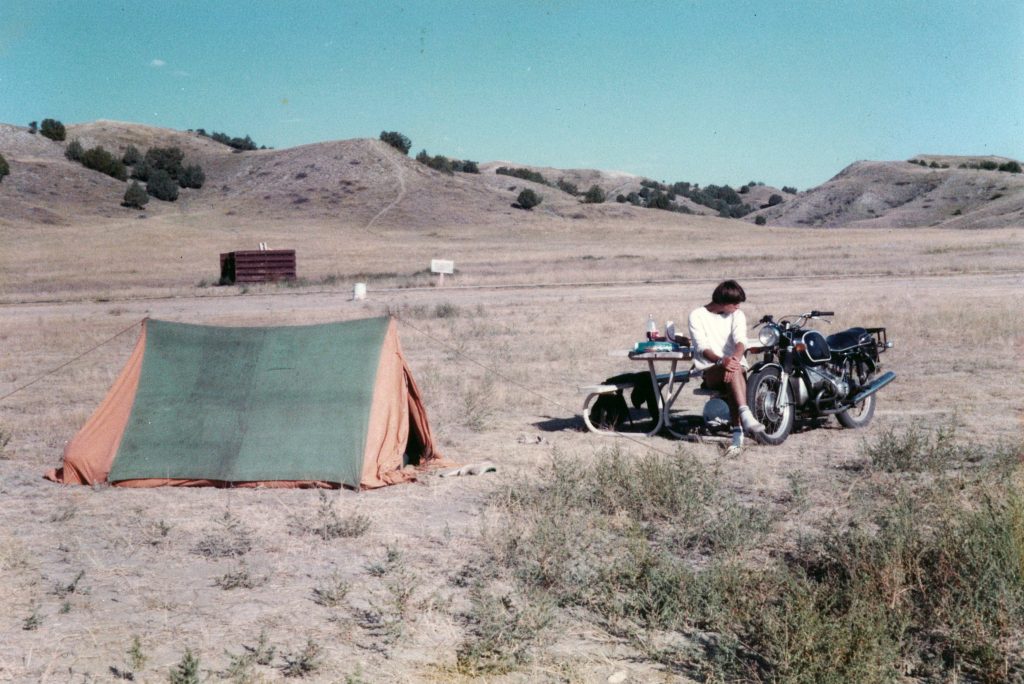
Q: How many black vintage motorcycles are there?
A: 1